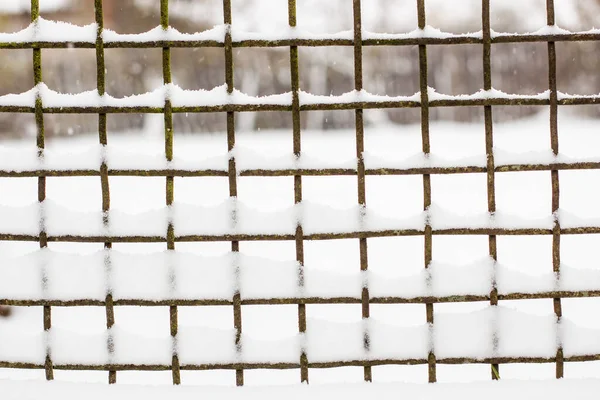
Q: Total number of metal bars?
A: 15